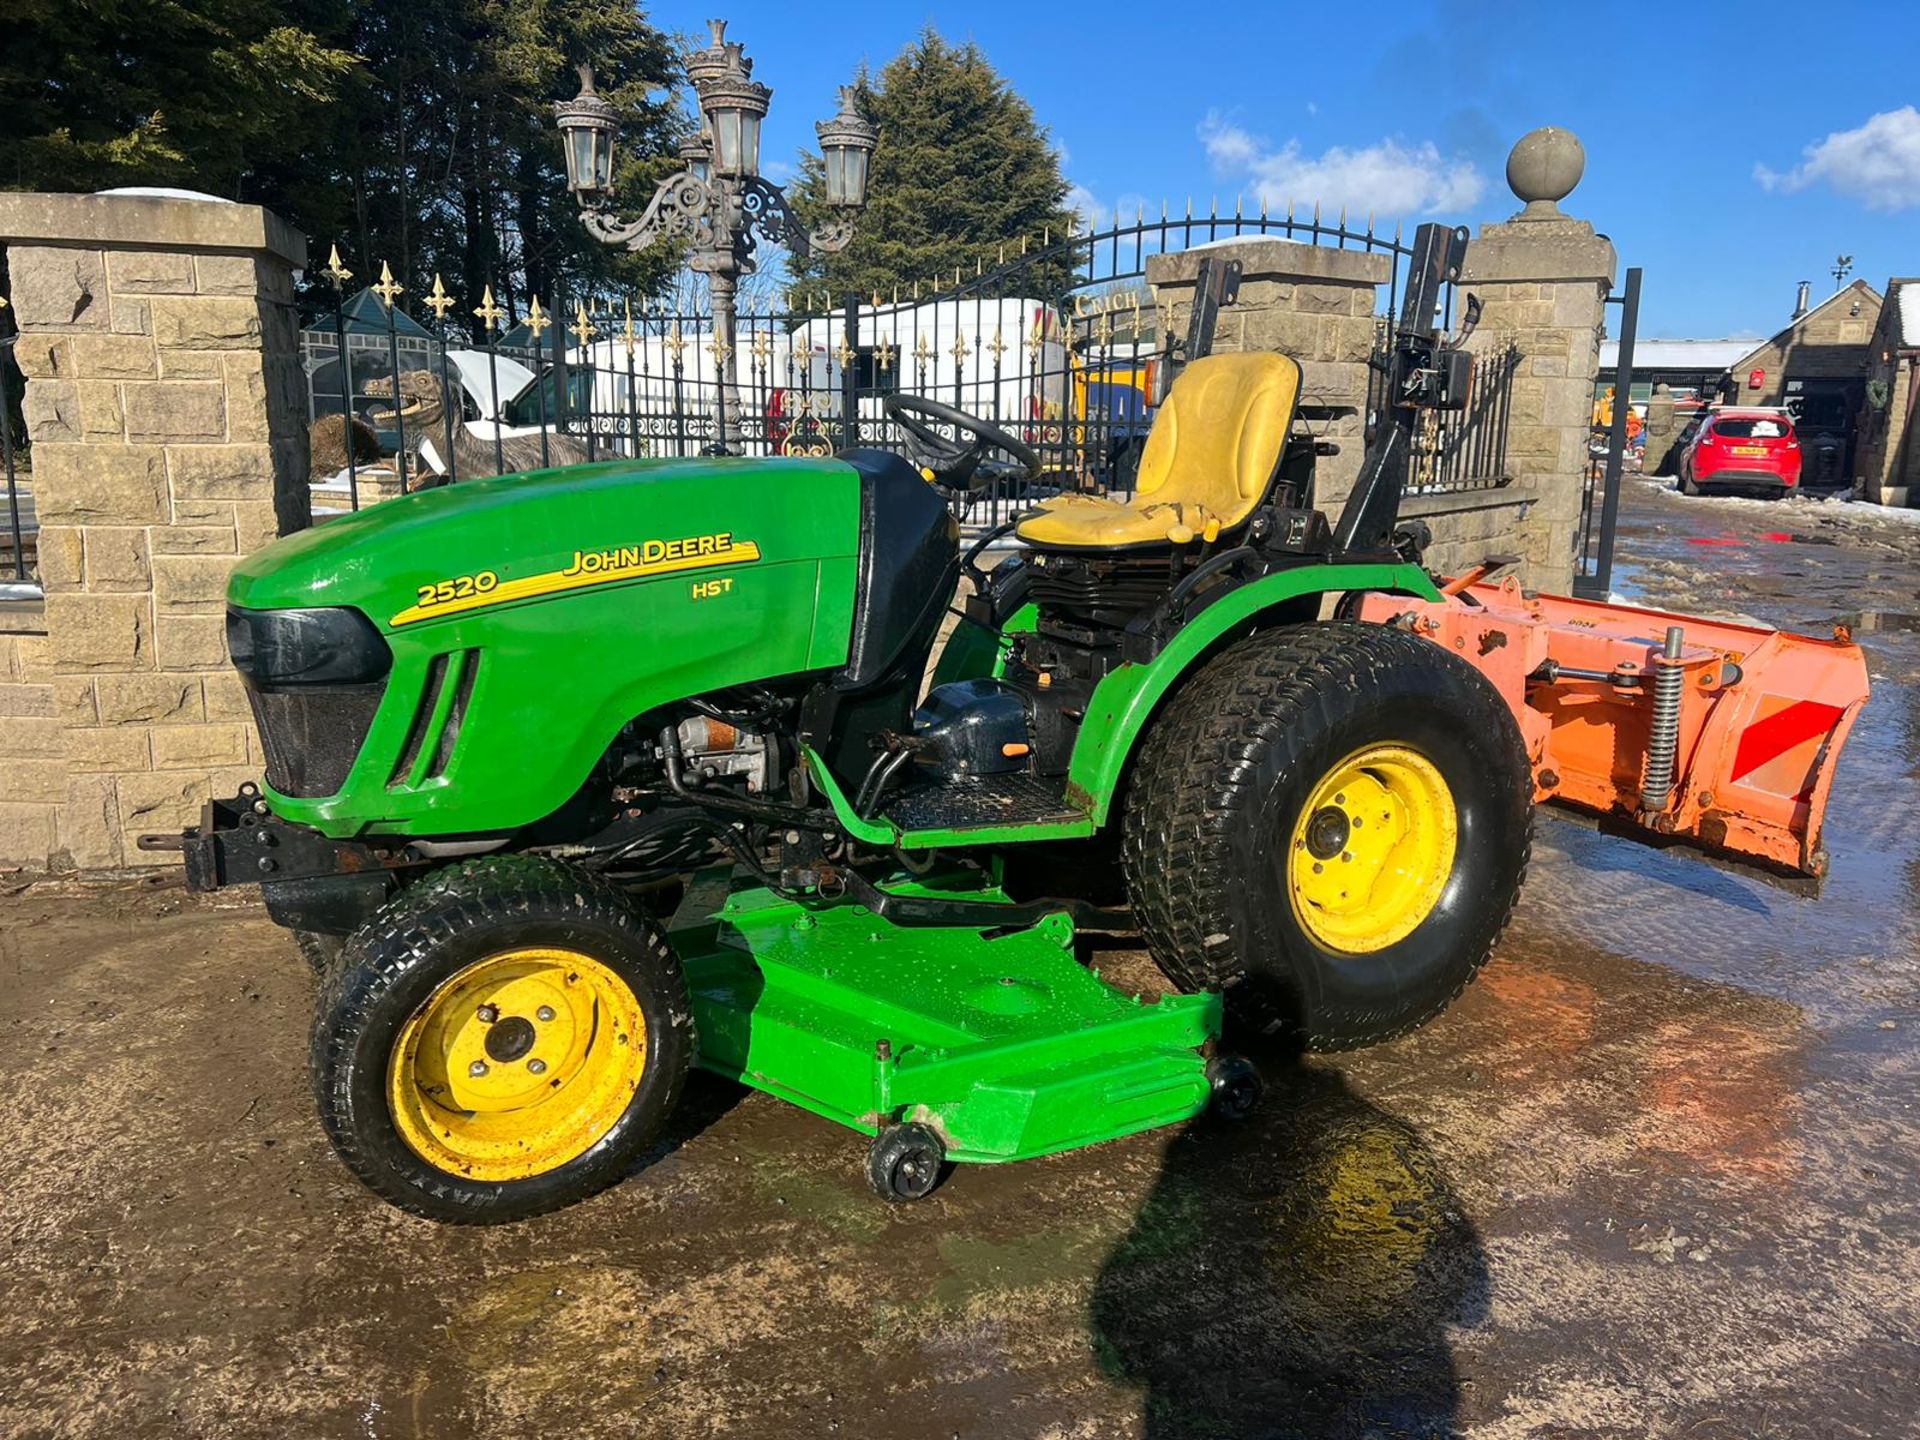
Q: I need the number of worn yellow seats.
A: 1